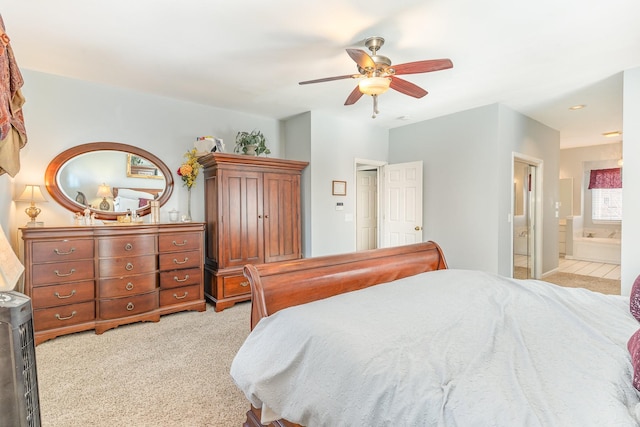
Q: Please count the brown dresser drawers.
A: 12